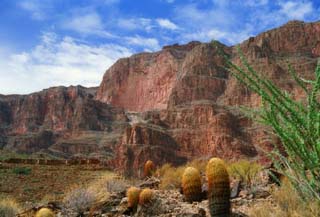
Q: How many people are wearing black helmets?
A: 0